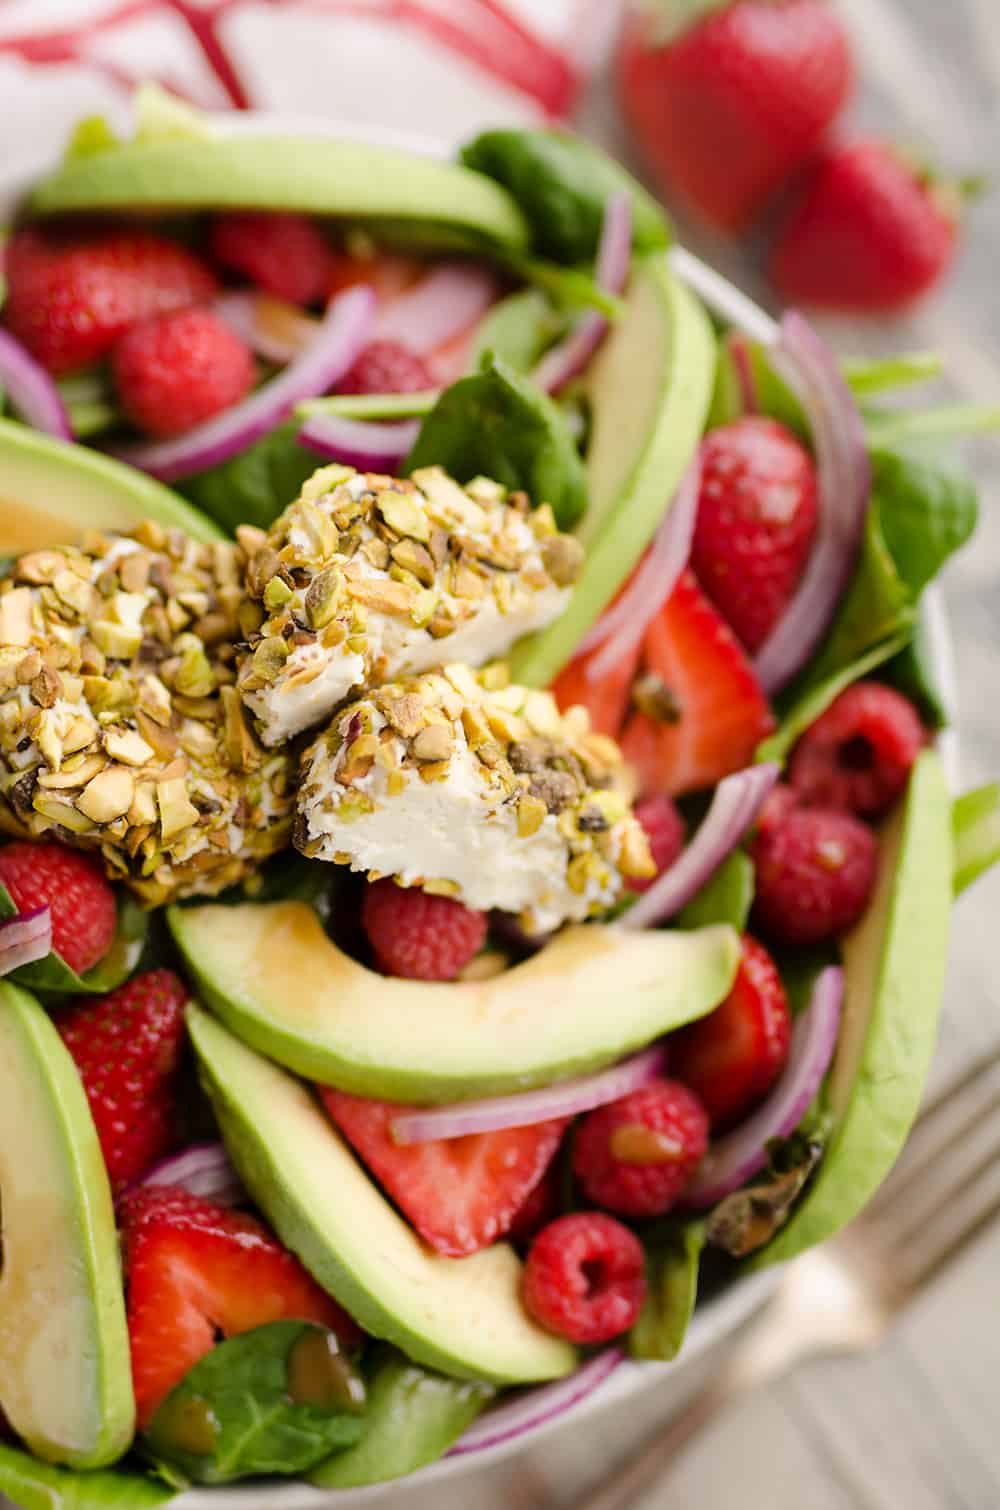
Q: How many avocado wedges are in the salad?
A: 7